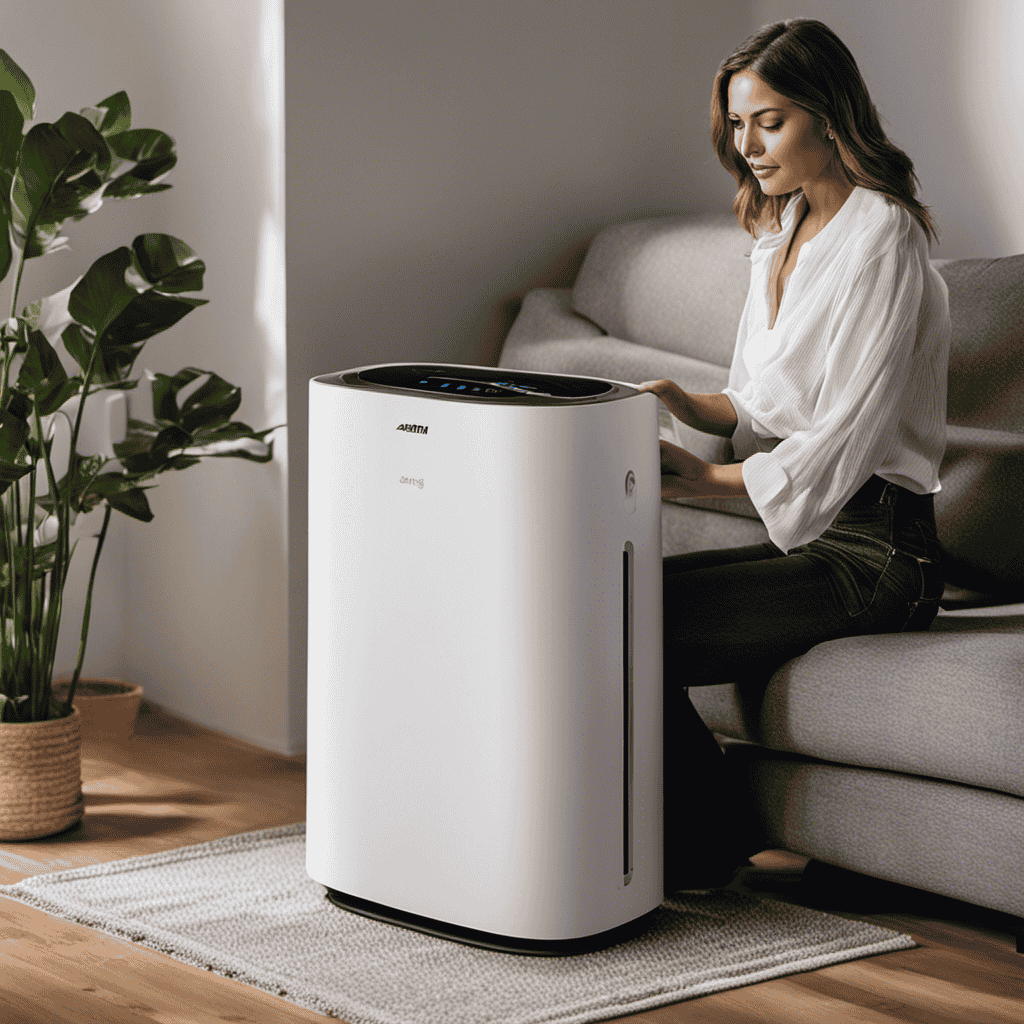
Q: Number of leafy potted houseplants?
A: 1